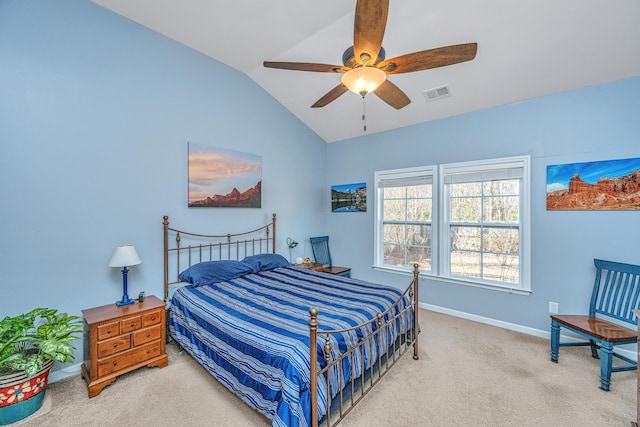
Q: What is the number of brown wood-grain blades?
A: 5